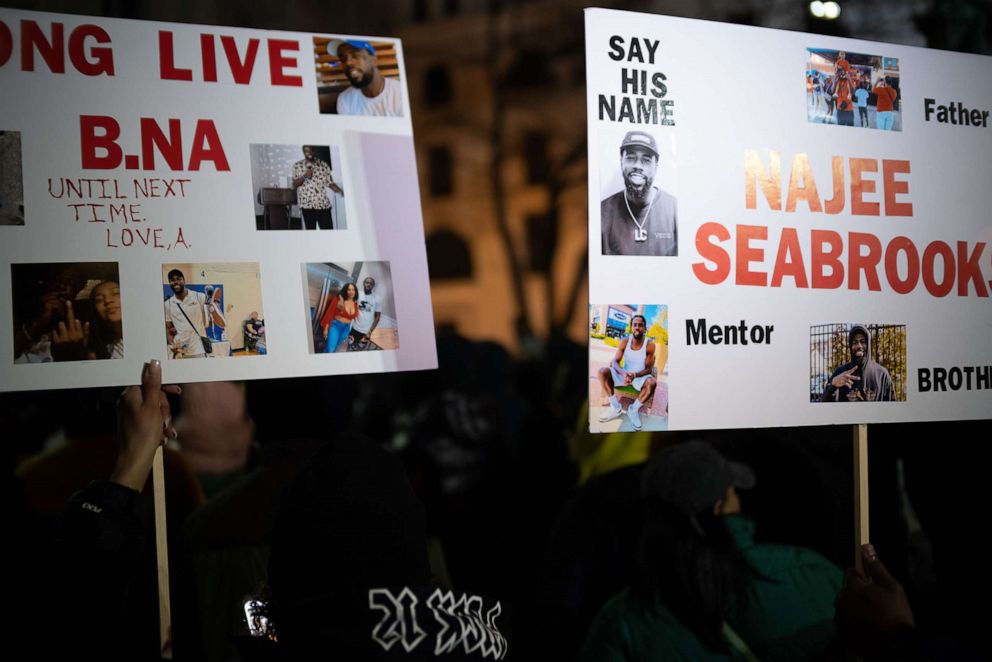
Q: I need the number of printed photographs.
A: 10